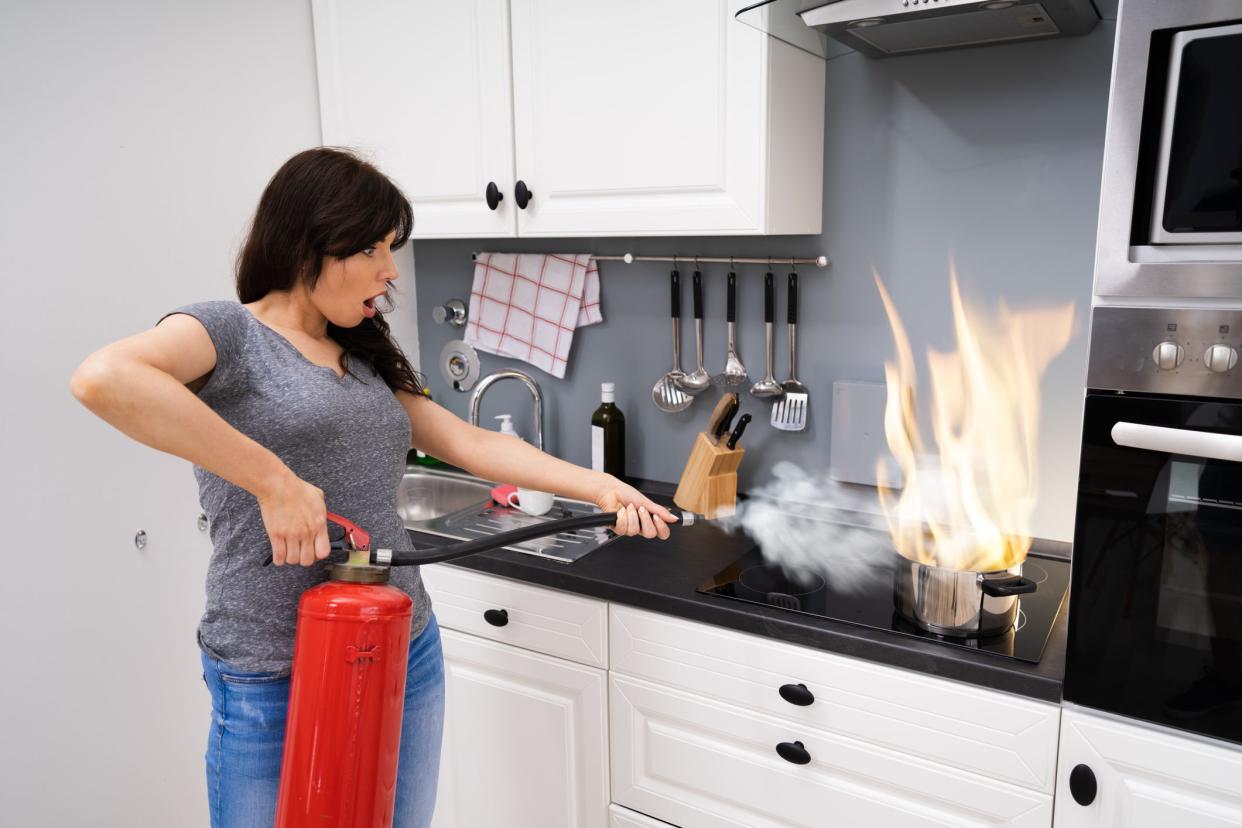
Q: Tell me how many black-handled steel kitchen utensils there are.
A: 5